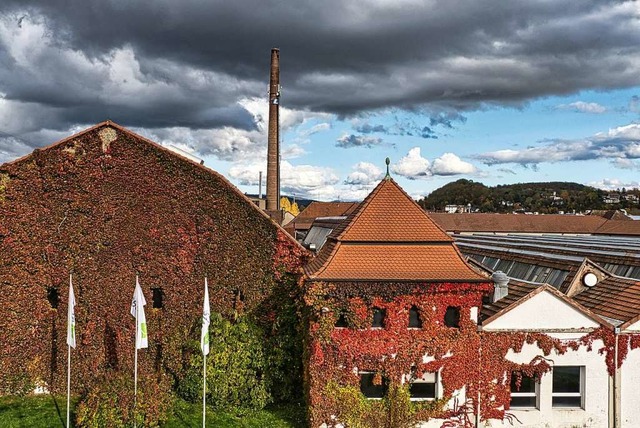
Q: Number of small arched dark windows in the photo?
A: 4